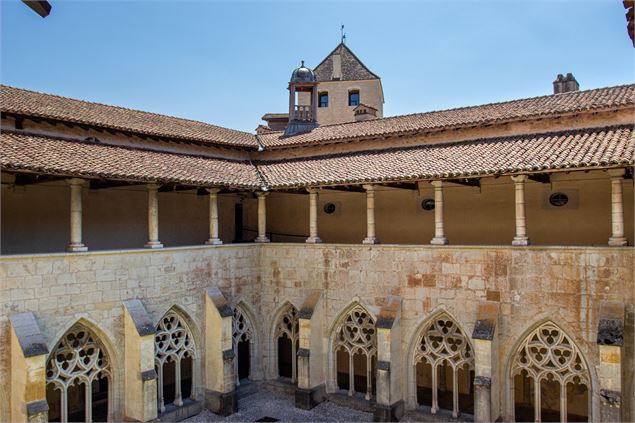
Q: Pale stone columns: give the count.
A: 9